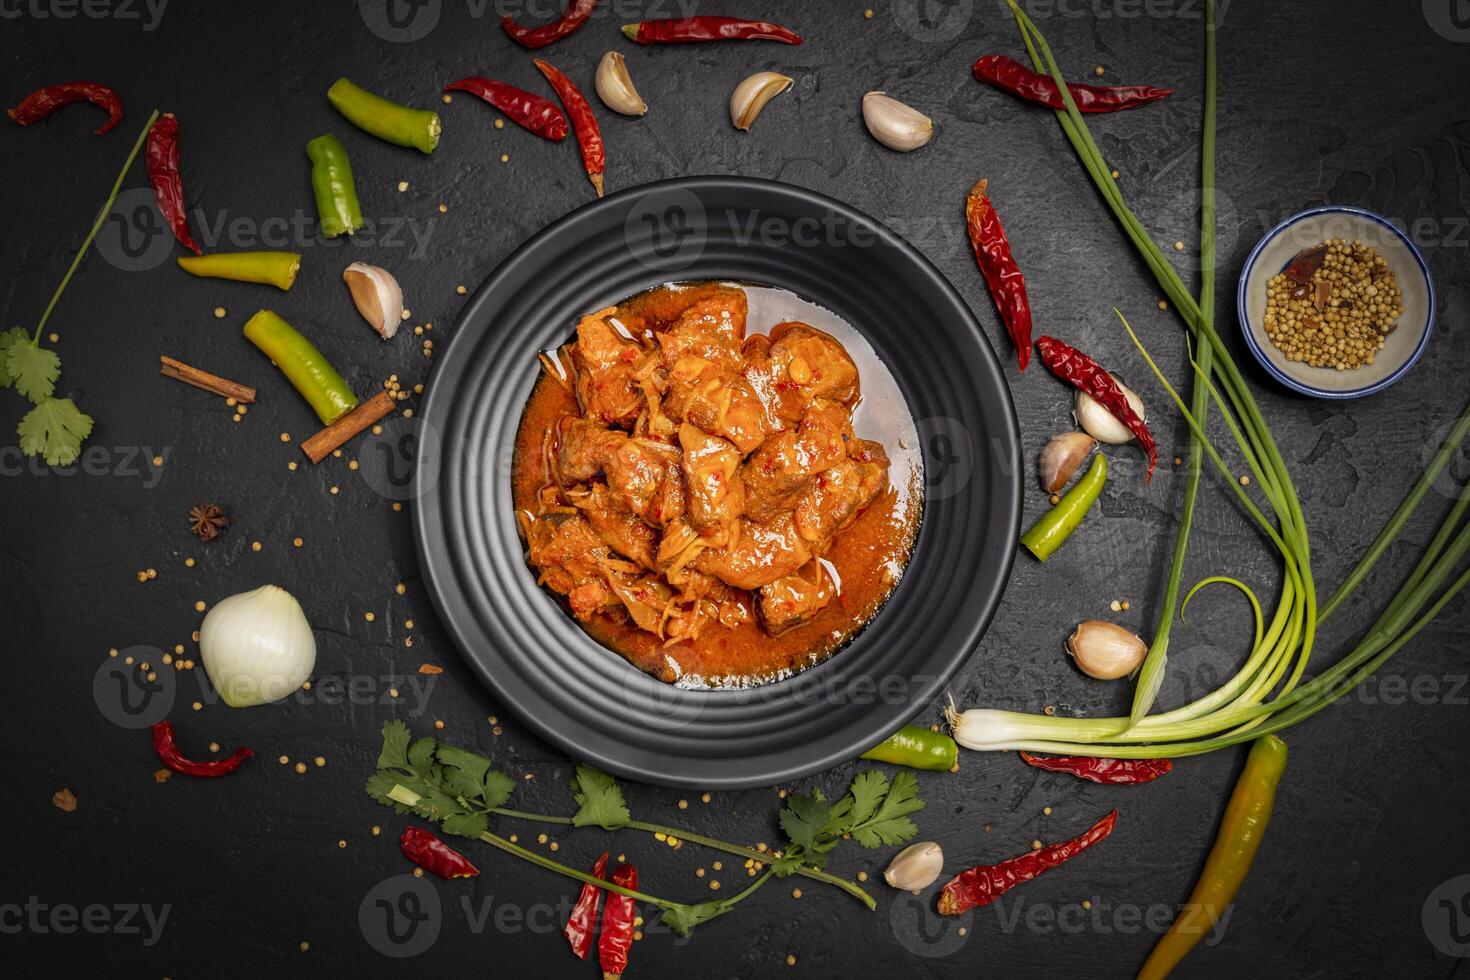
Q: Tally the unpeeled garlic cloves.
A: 8